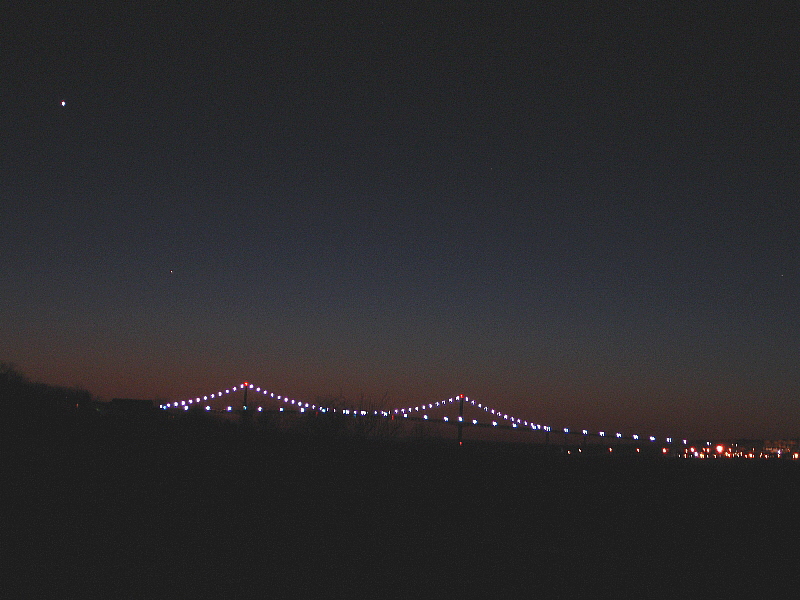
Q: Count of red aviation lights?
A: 2